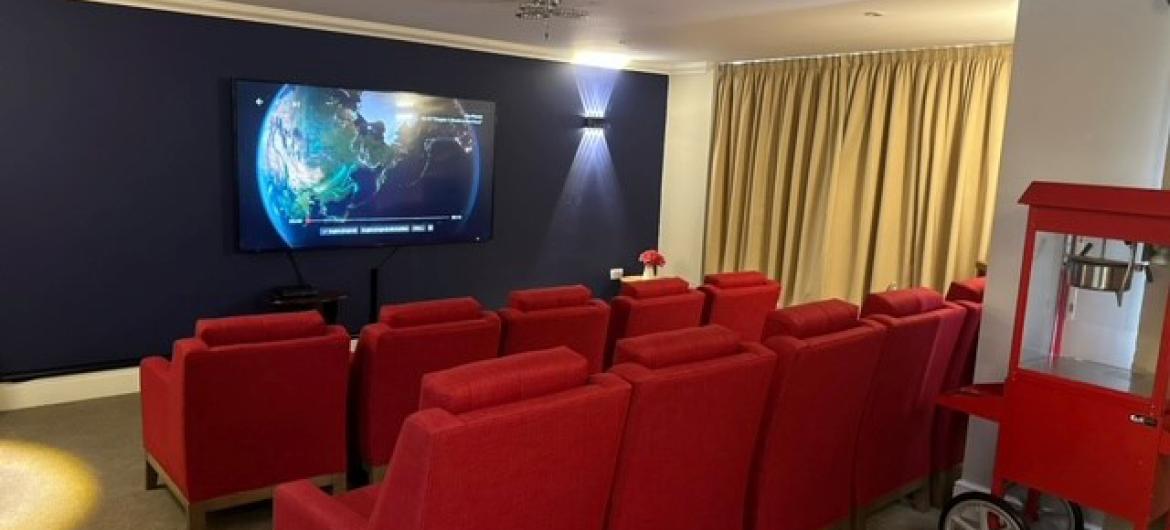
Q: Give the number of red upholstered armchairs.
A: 10